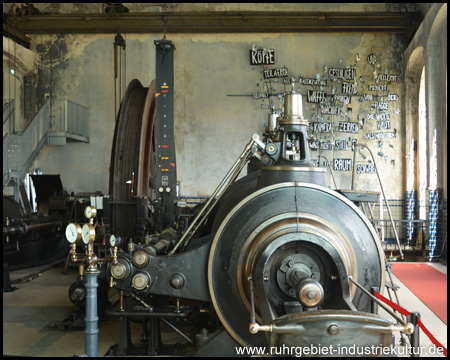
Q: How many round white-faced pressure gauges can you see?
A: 4